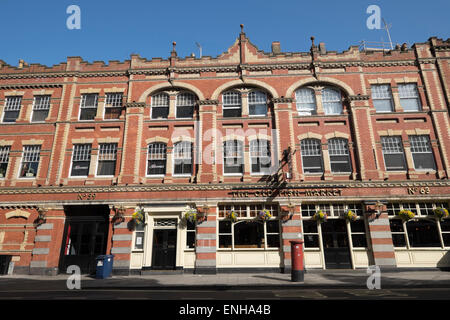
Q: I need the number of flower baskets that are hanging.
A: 8